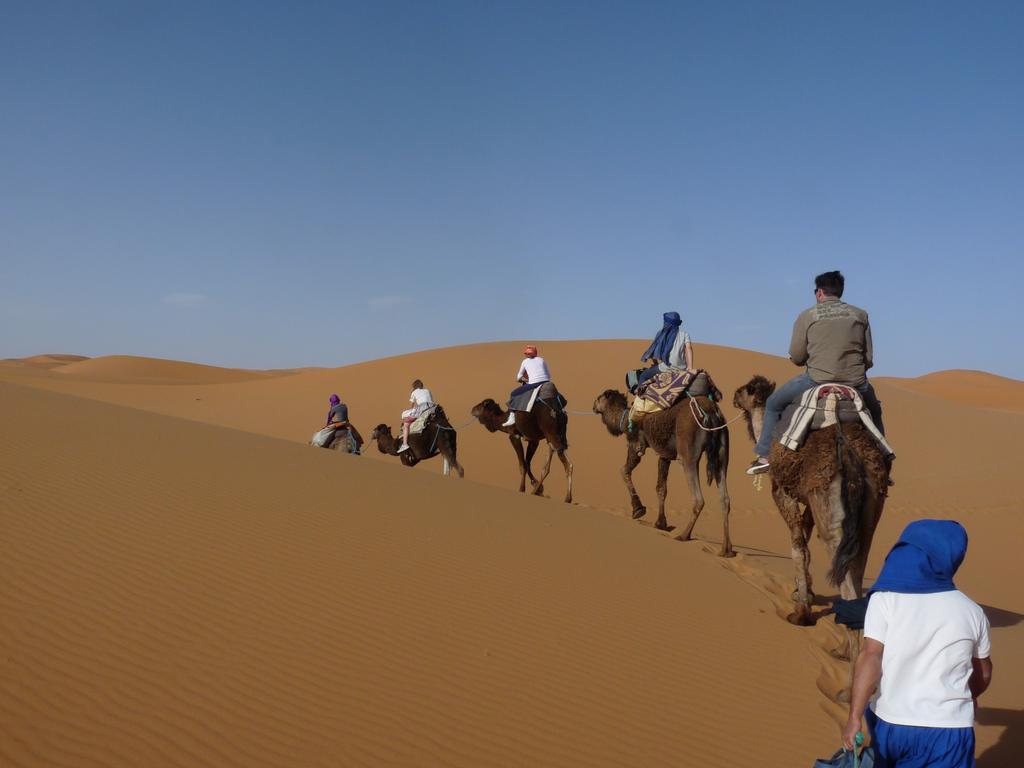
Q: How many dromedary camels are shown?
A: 5